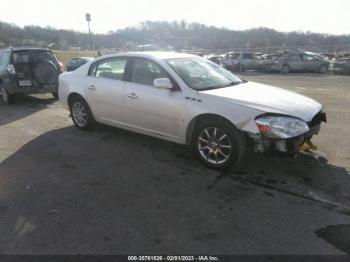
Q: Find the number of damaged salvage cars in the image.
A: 1